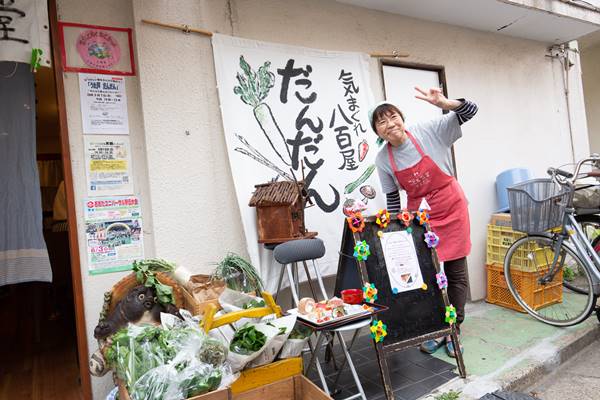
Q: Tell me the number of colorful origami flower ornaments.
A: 10